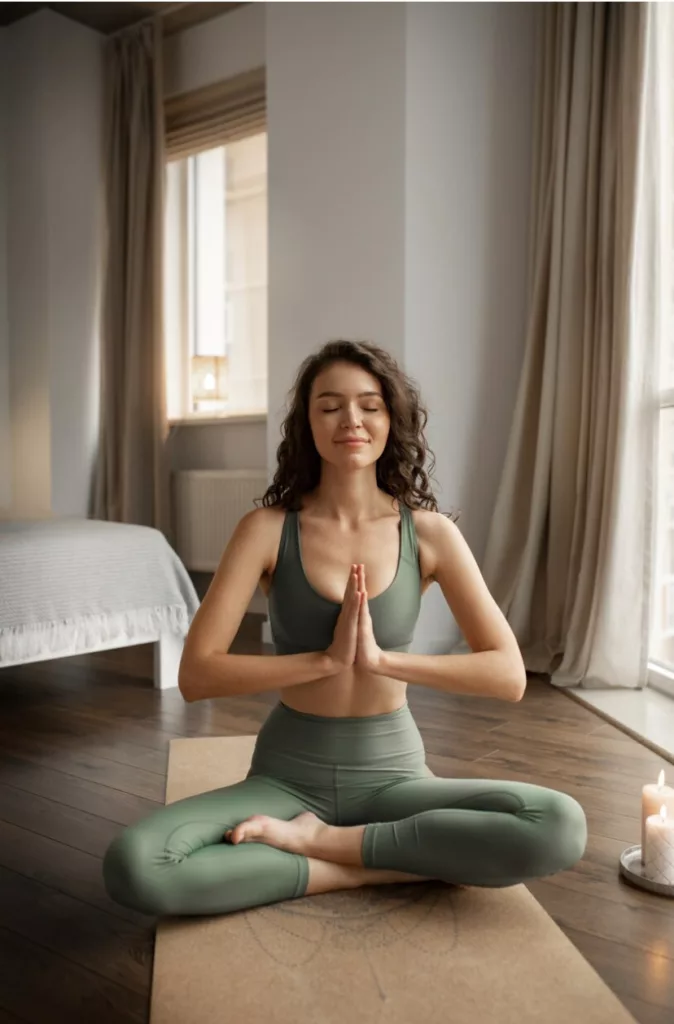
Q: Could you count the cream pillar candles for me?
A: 2